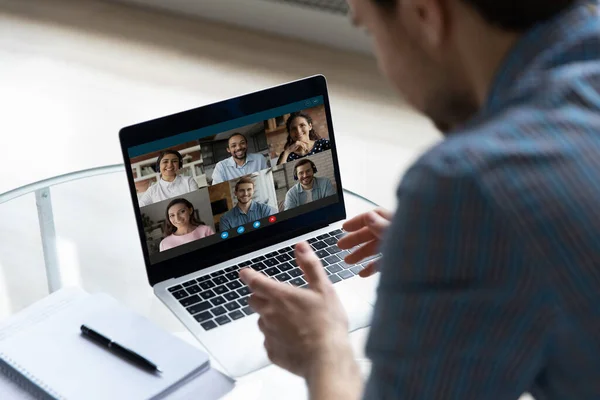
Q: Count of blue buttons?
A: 3